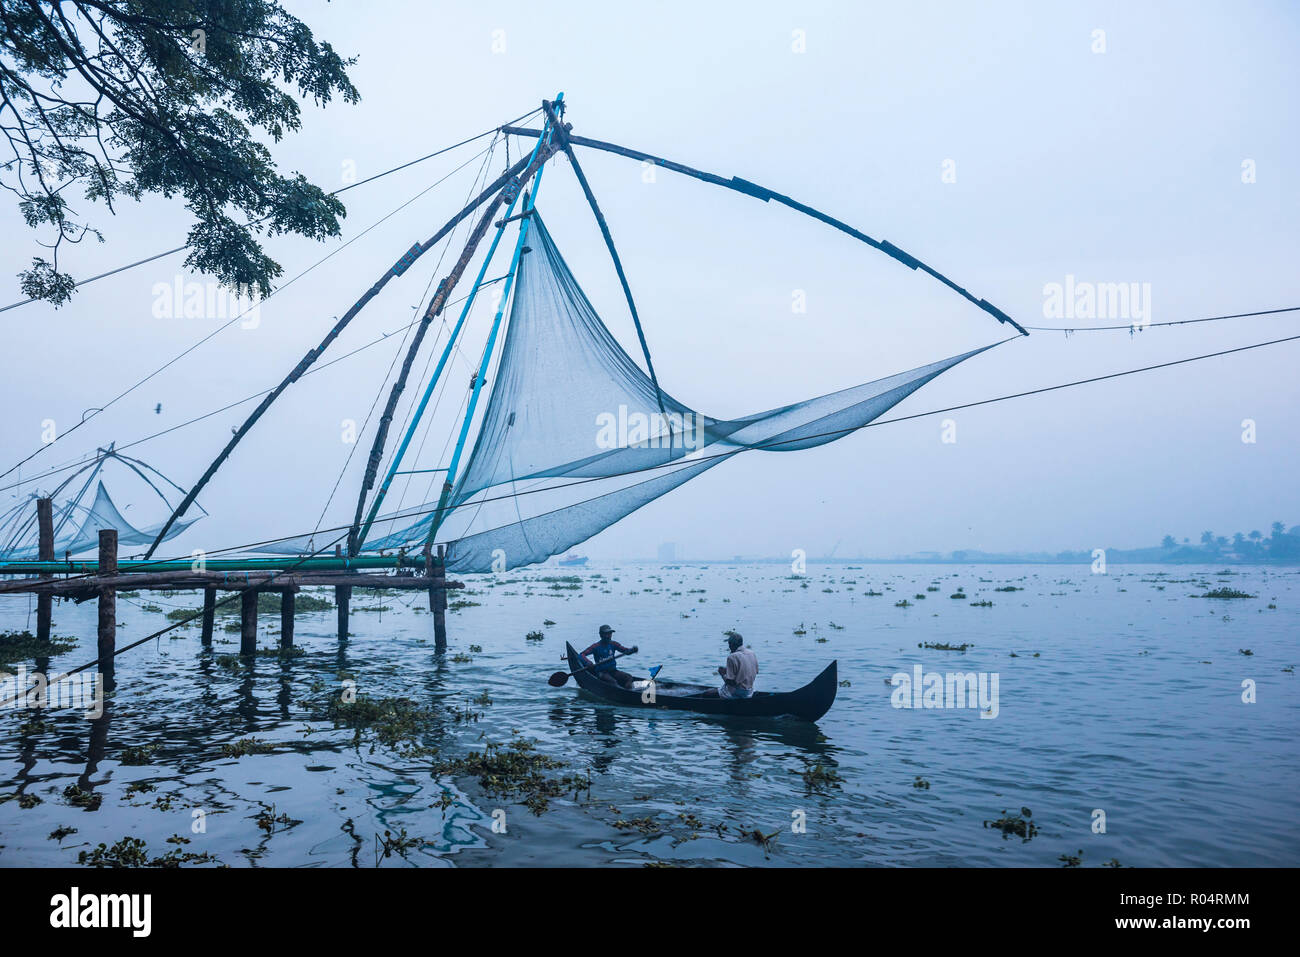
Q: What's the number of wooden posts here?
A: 7